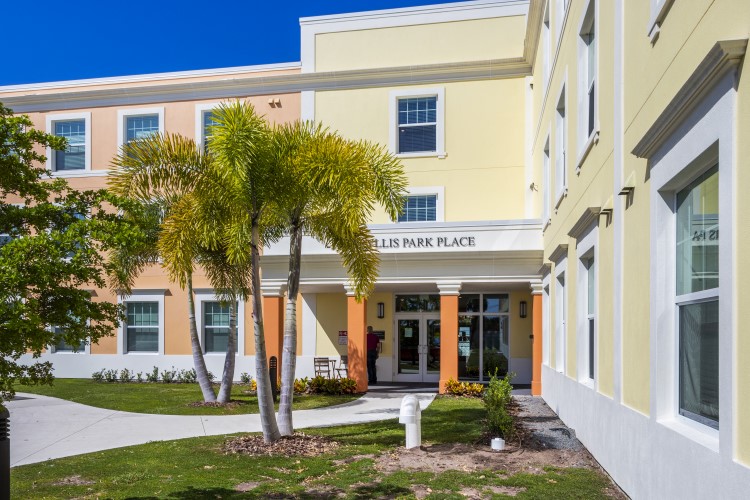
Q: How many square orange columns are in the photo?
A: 4